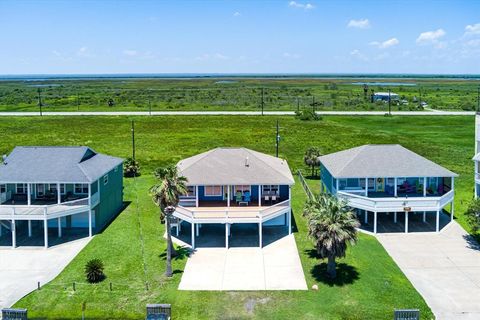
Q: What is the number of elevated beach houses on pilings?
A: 3